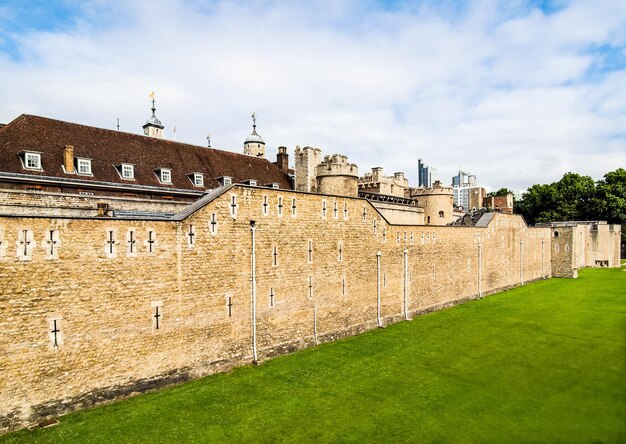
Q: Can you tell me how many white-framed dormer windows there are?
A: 8